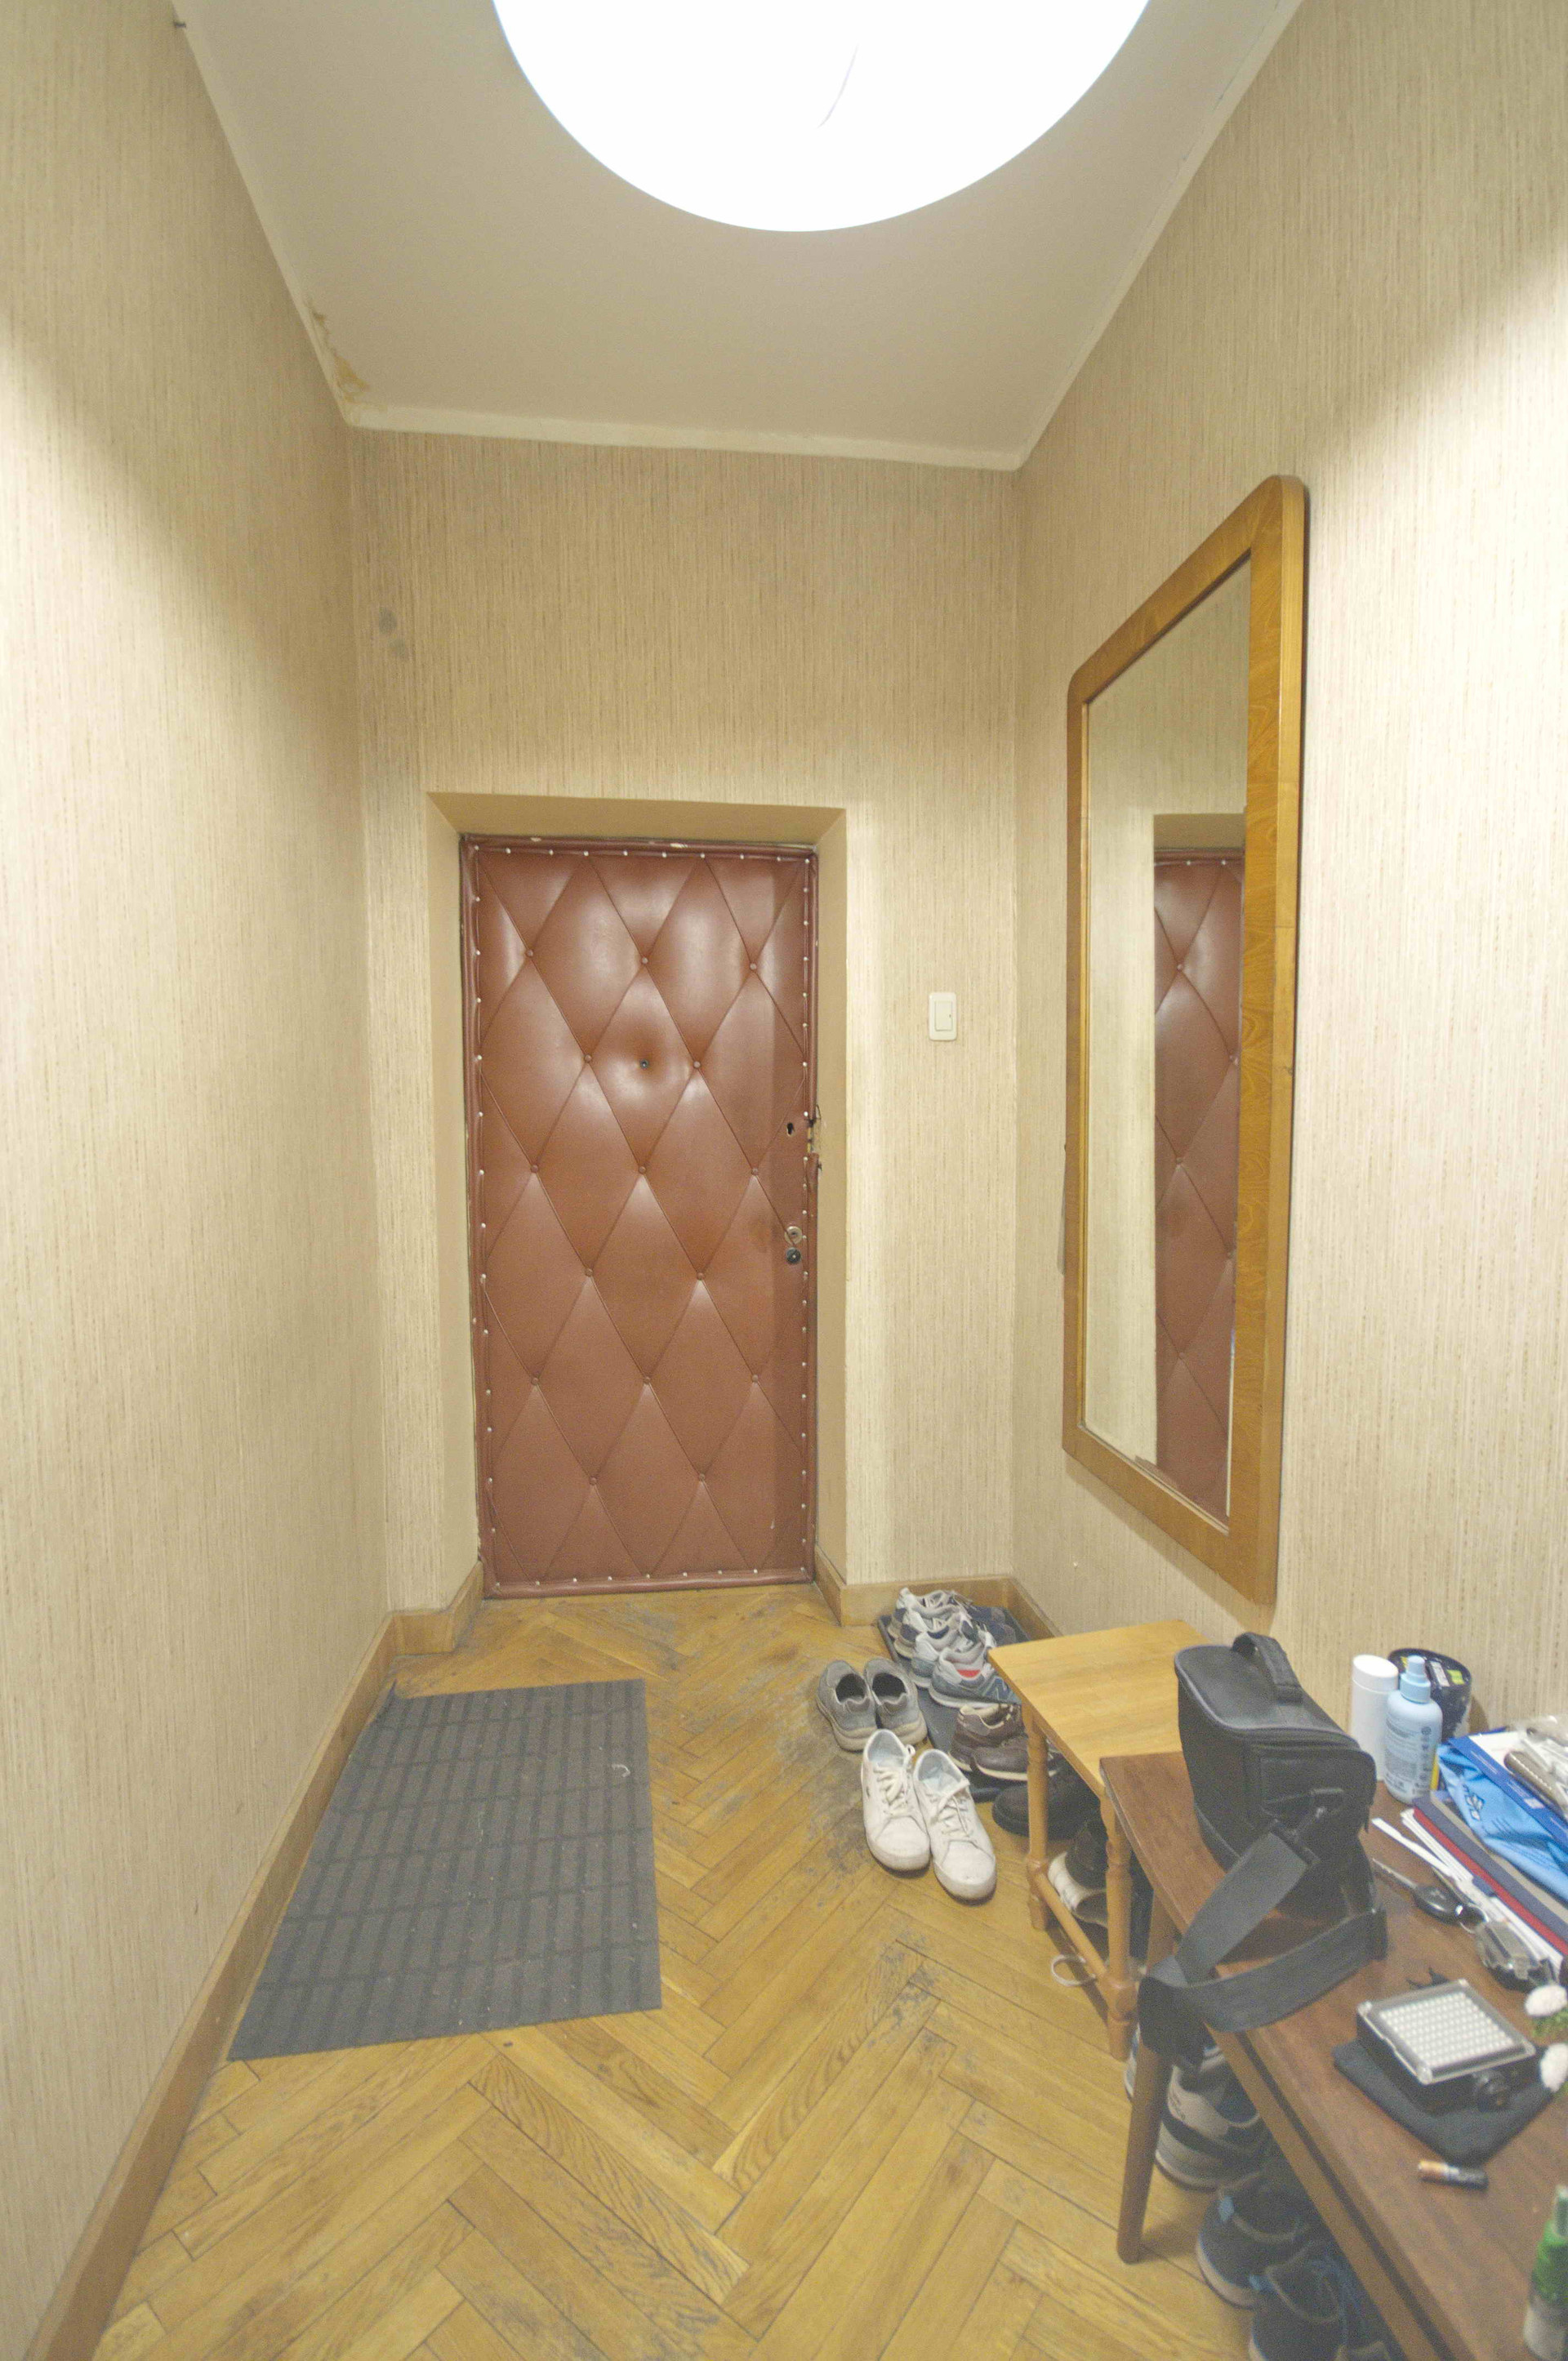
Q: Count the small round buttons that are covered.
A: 15